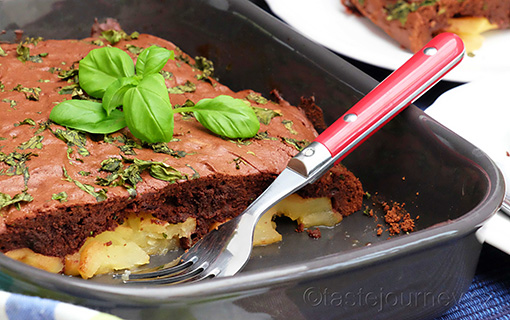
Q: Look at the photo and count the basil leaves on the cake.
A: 6